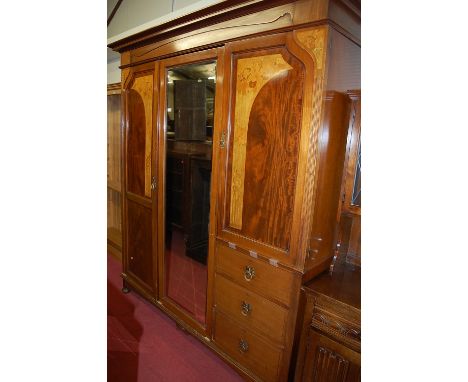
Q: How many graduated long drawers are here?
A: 3